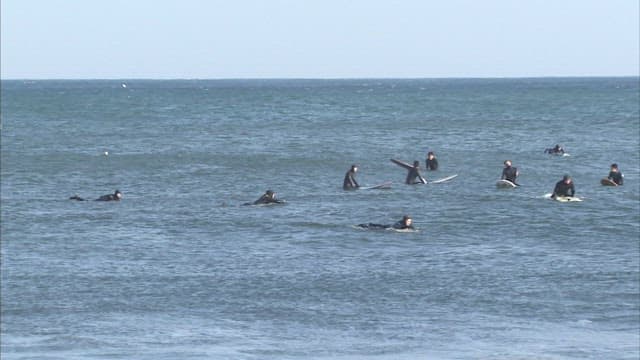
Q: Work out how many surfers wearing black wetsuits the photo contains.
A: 10